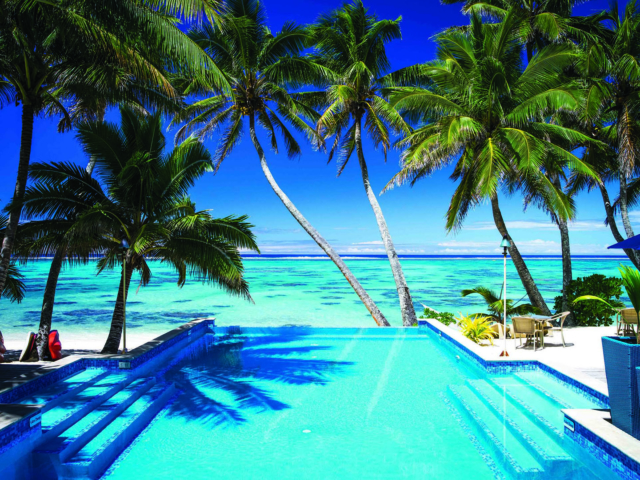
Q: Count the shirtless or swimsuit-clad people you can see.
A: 0